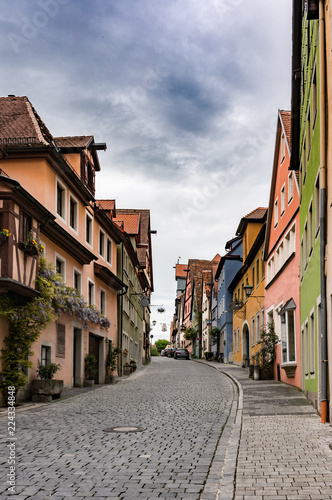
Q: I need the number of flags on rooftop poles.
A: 0